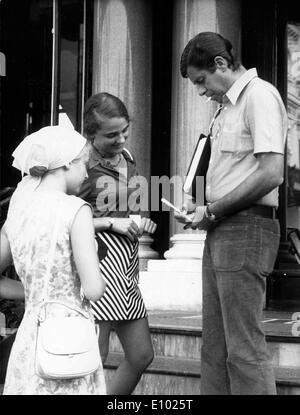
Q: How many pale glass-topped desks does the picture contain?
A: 0